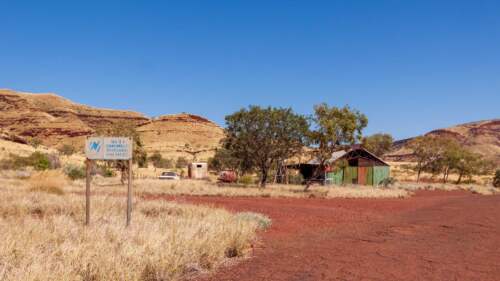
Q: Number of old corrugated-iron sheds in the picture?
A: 1